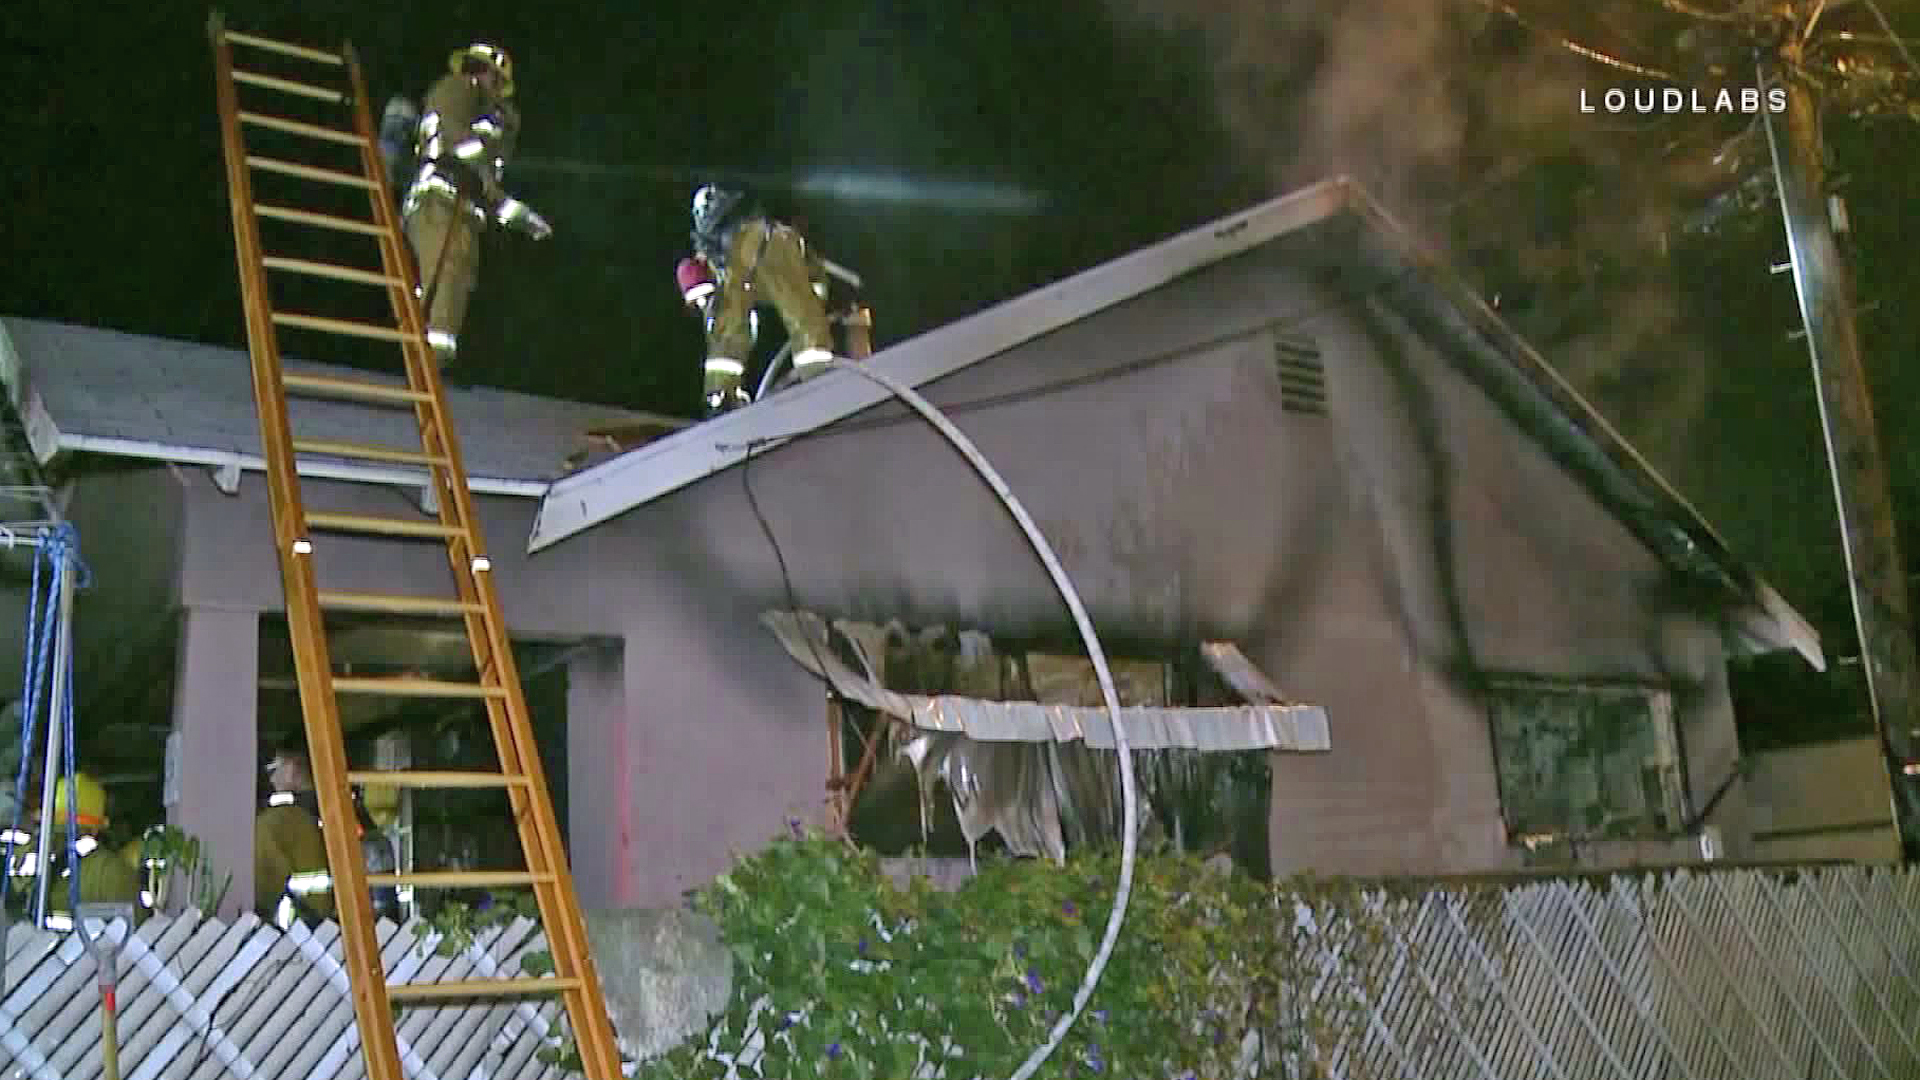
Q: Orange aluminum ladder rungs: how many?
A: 15